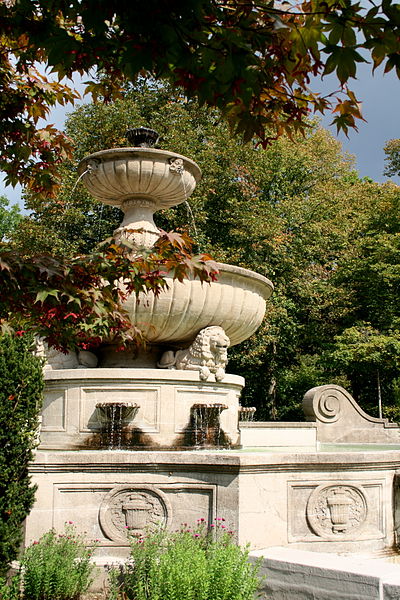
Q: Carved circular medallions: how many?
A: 2